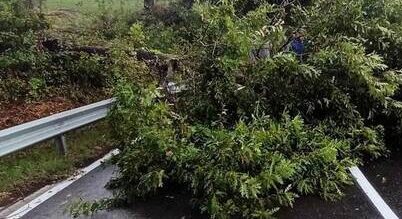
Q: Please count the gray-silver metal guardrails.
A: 1